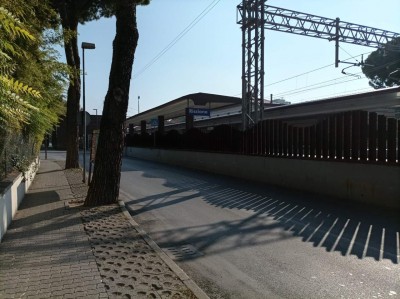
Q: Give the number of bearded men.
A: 0